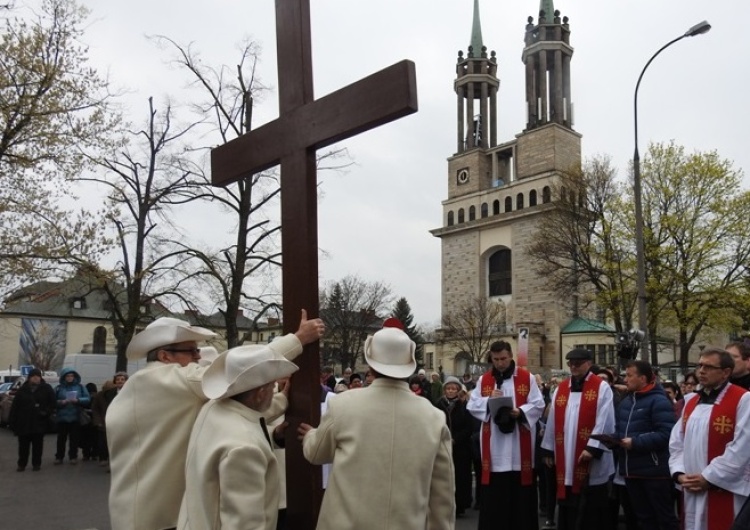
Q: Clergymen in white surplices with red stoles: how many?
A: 3